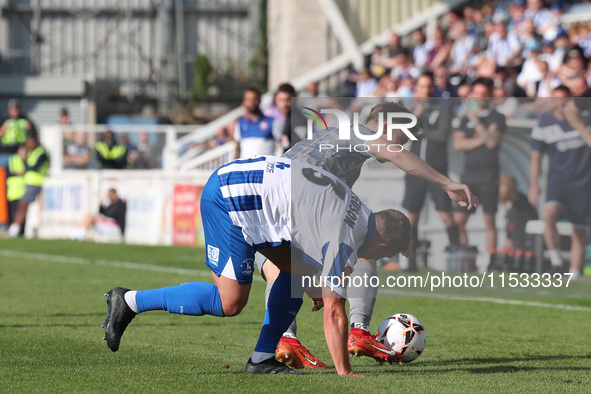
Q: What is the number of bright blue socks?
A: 2